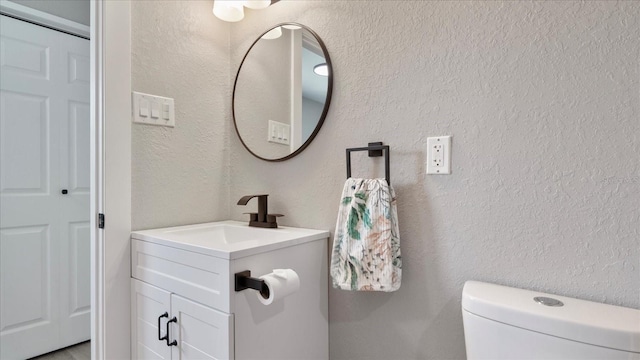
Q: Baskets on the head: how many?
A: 0